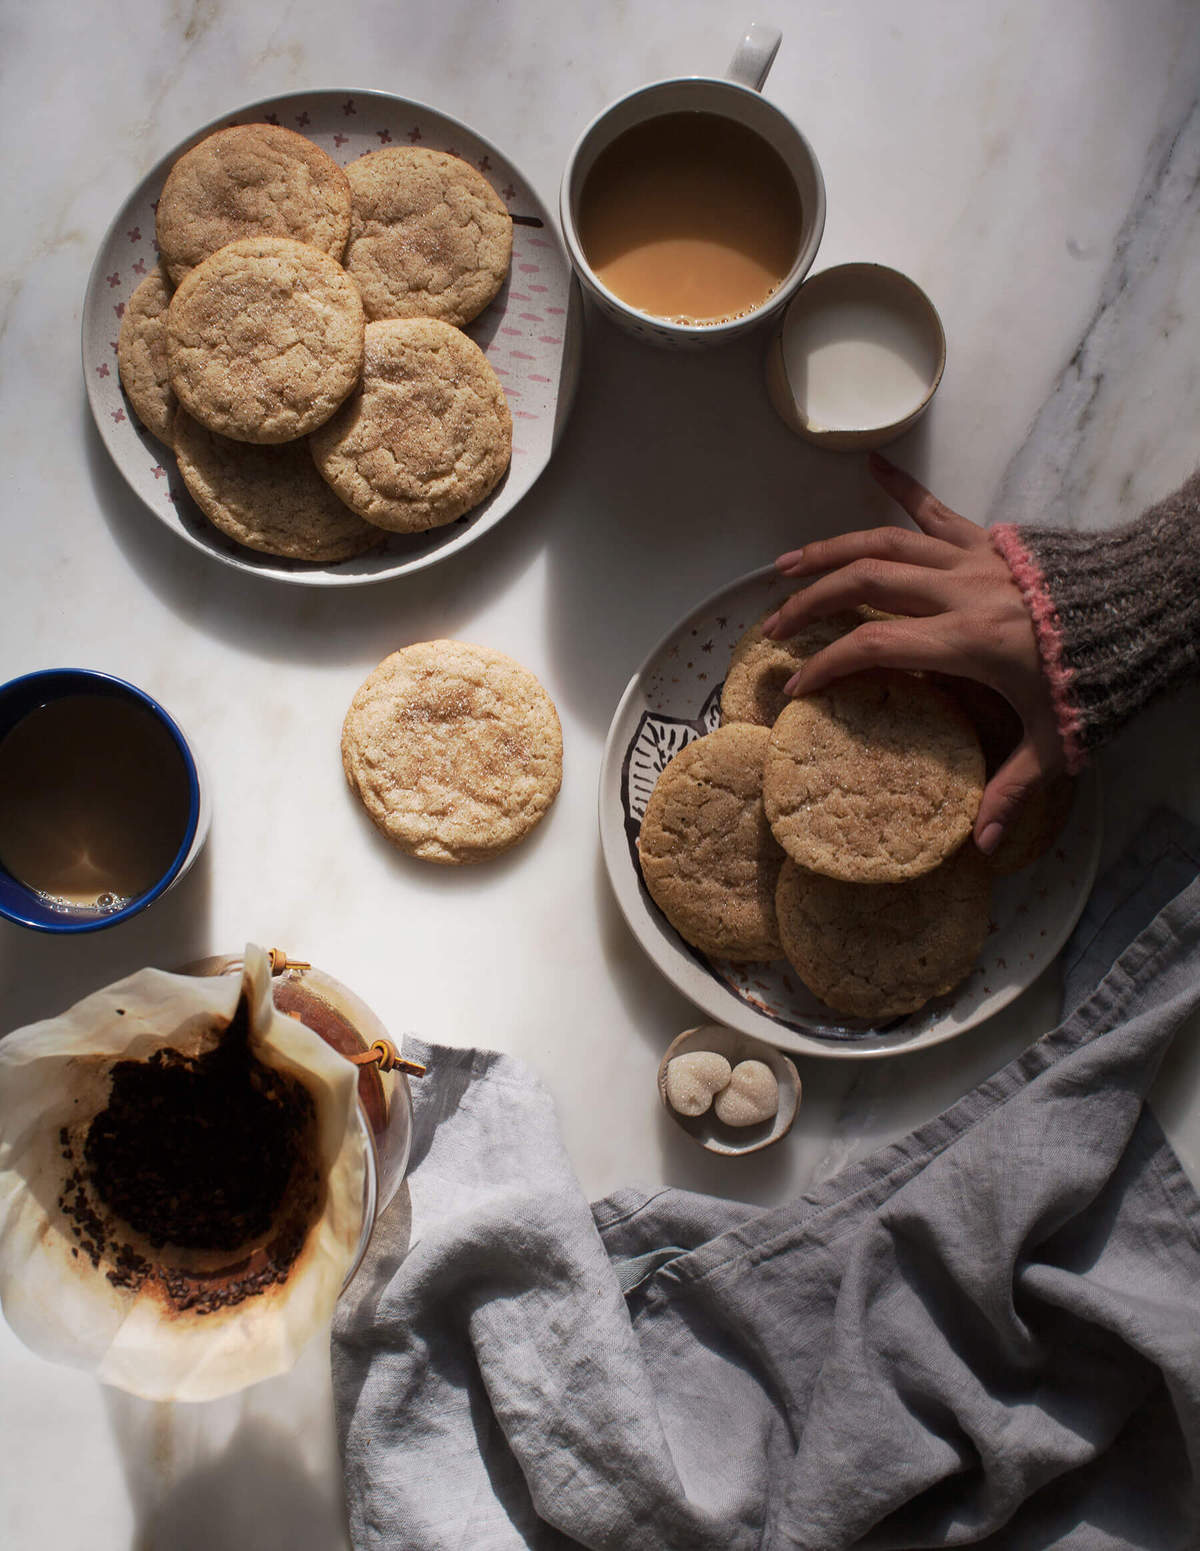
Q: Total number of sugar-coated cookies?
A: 12